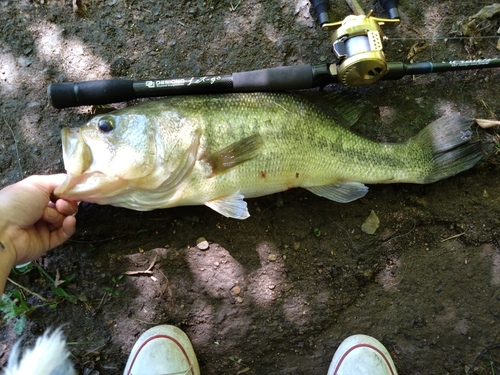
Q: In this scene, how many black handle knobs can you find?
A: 2